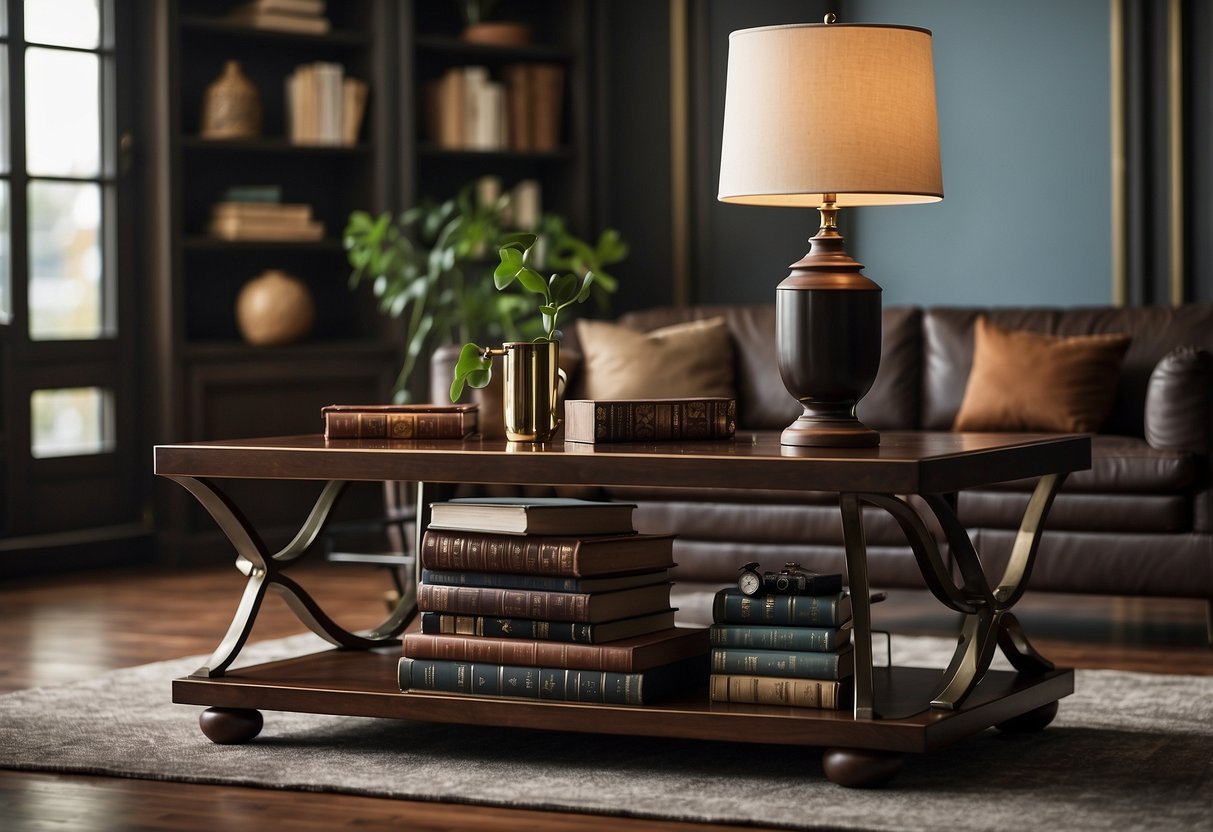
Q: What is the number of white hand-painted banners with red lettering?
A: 0